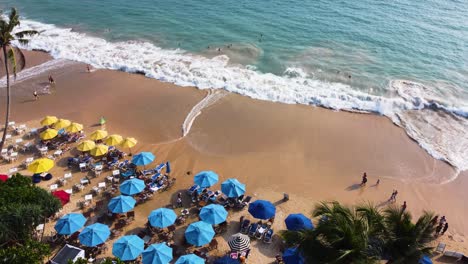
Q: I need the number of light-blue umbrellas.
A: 13